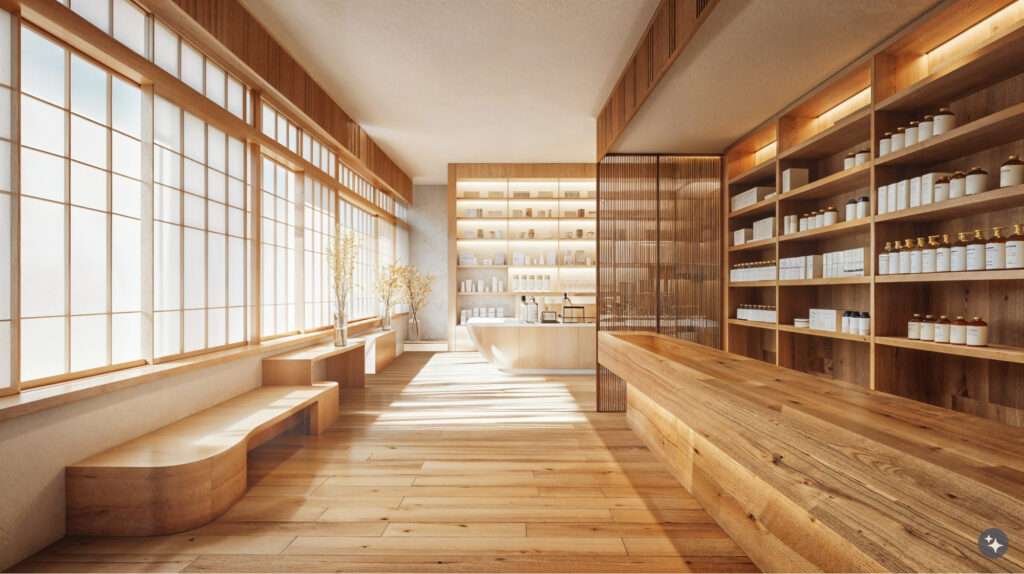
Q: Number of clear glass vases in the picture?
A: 3